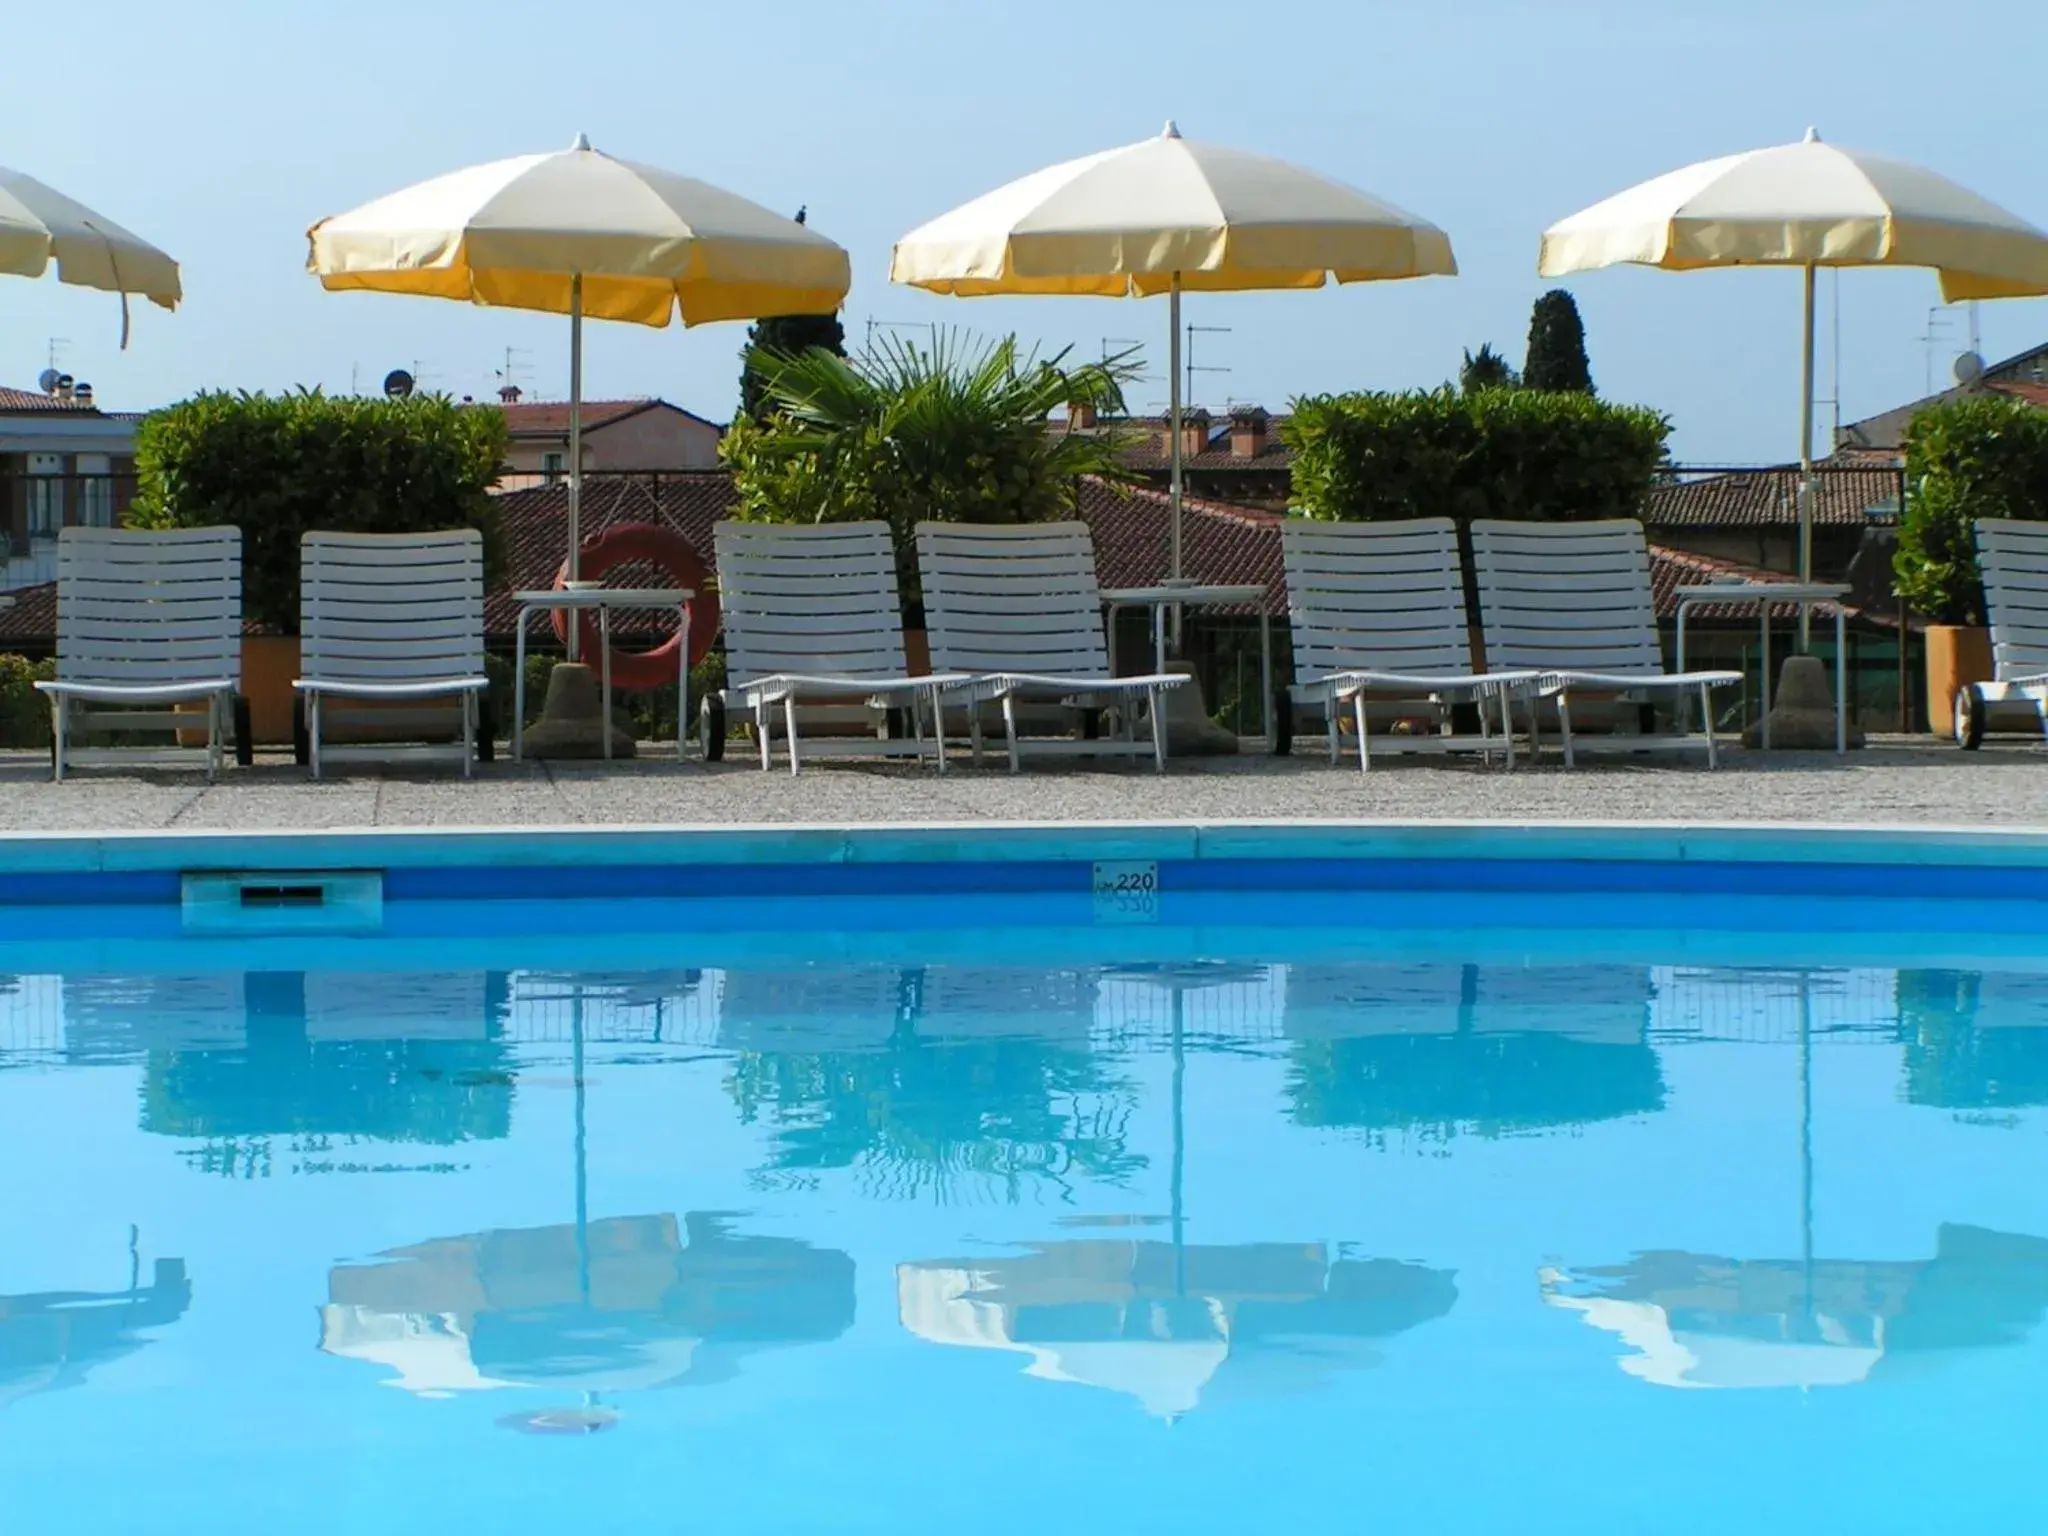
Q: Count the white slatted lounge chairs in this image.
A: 7